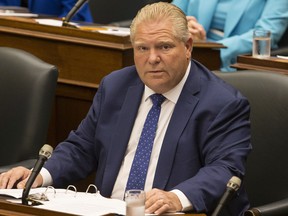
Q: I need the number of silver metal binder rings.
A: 3